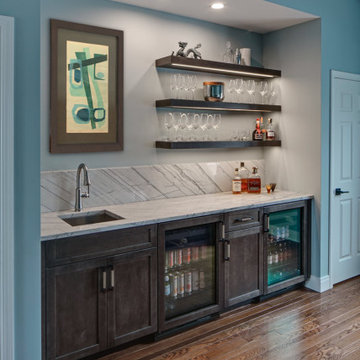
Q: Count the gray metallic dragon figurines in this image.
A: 1